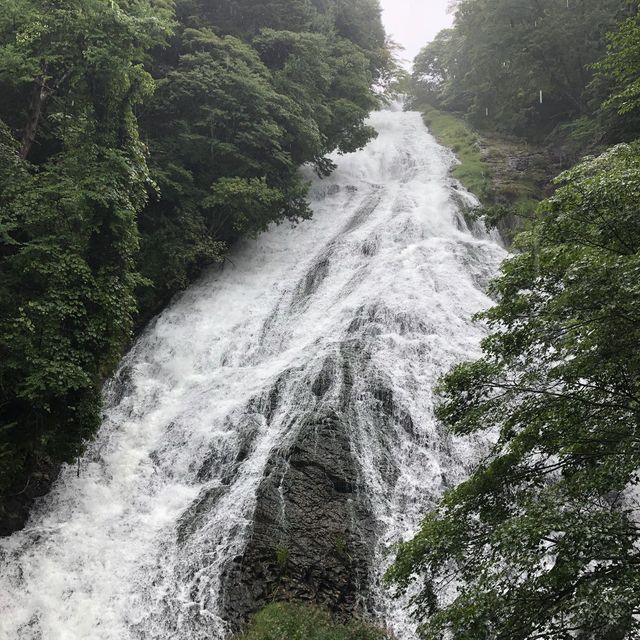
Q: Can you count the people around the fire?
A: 0